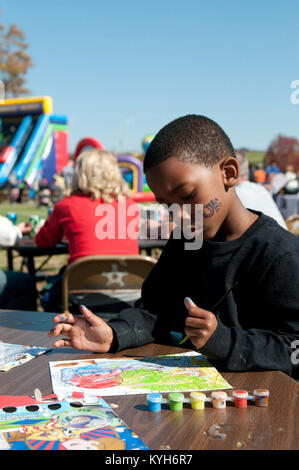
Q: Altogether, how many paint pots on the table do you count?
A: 6